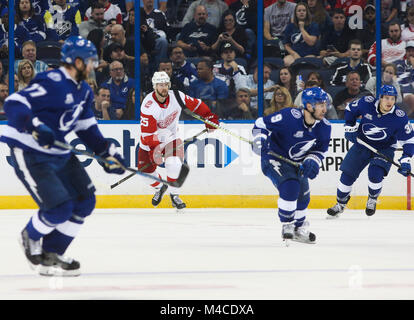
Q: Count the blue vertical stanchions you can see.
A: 4